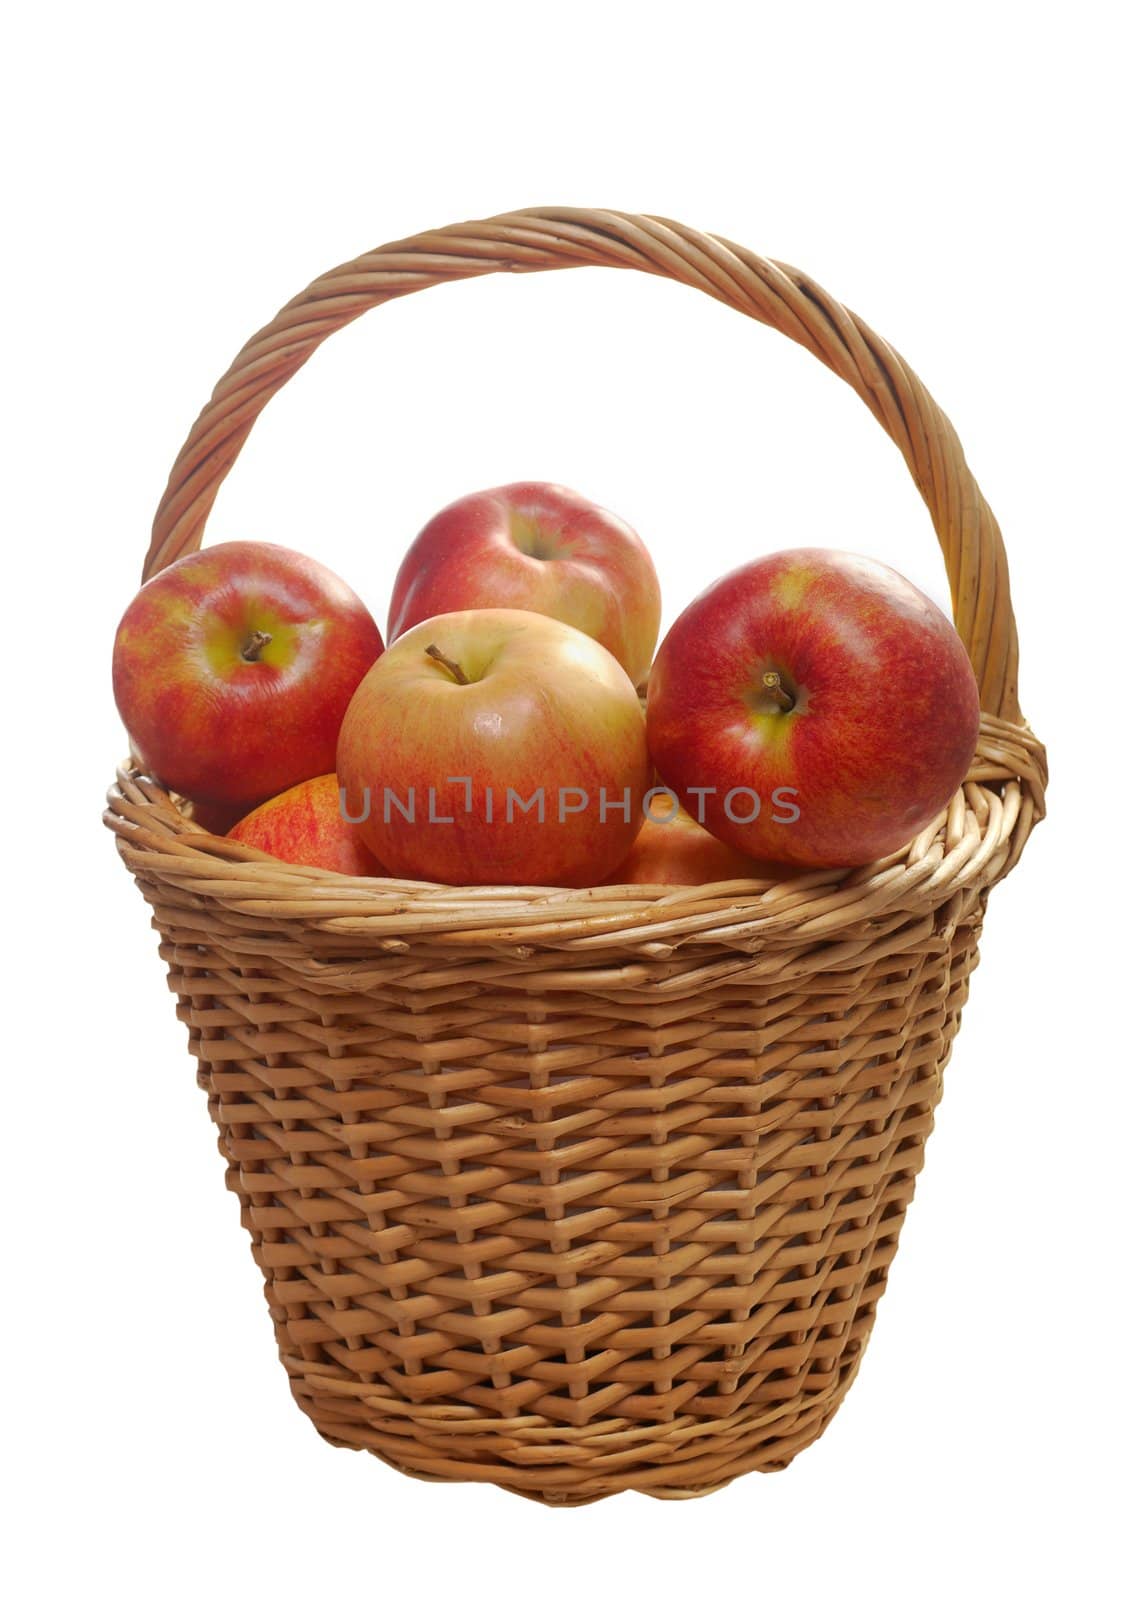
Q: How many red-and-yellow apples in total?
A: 6